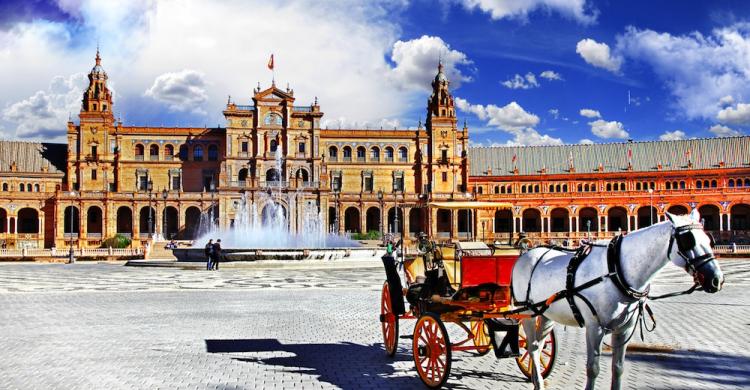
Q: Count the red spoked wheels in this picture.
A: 4